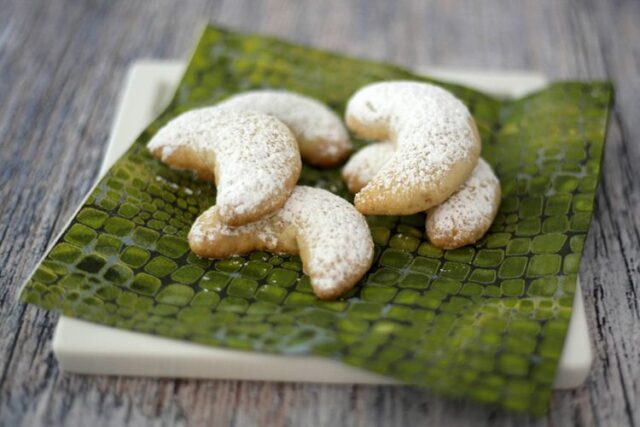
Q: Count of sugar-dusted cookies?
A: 5